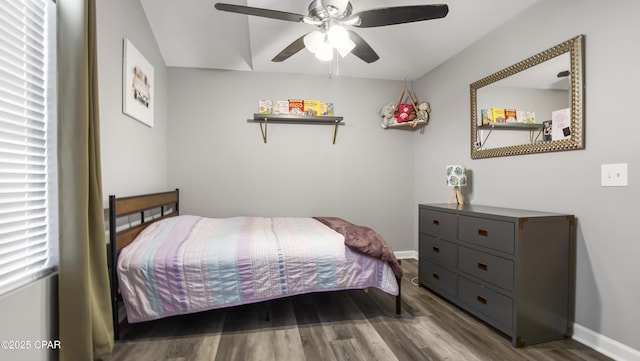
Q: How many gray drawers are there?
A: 6